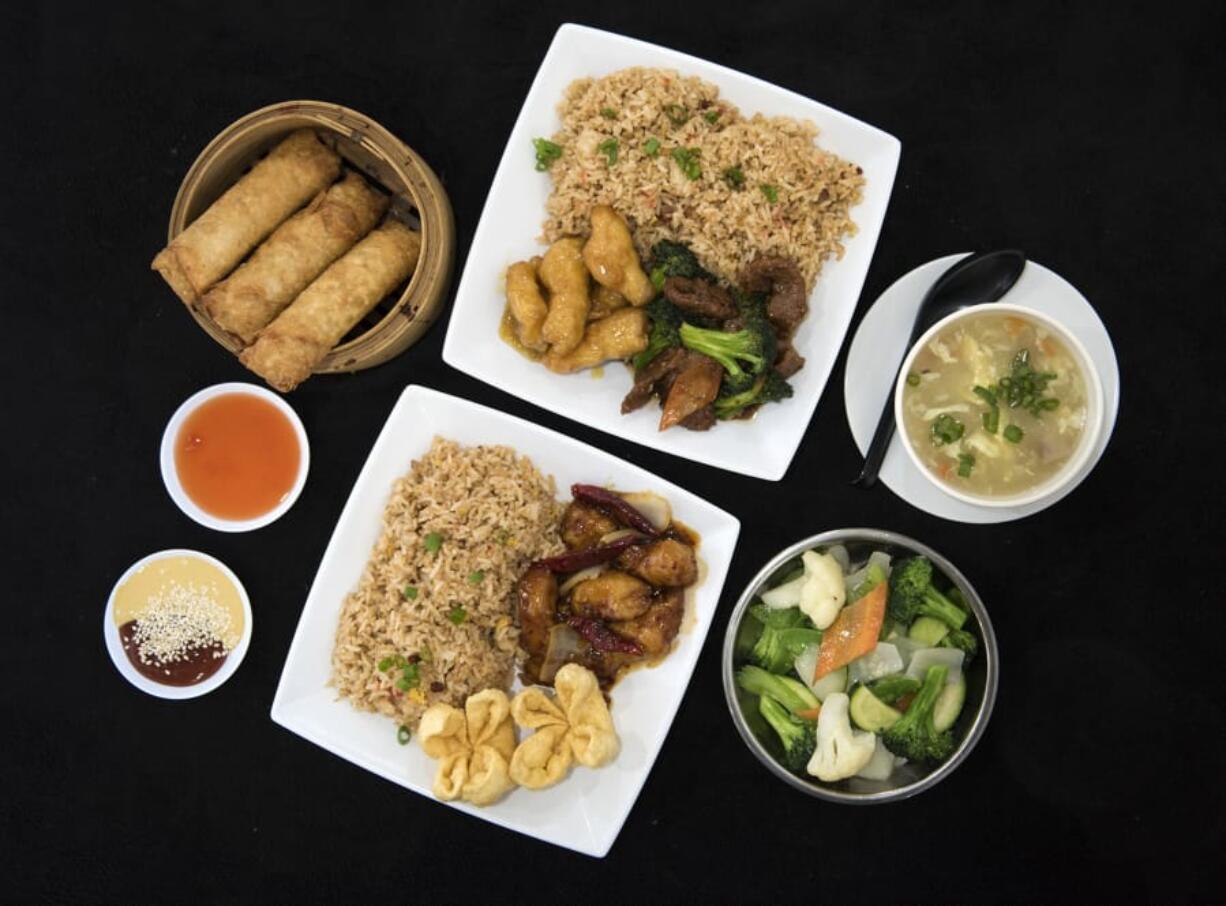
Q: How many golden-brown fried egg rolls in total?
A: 3